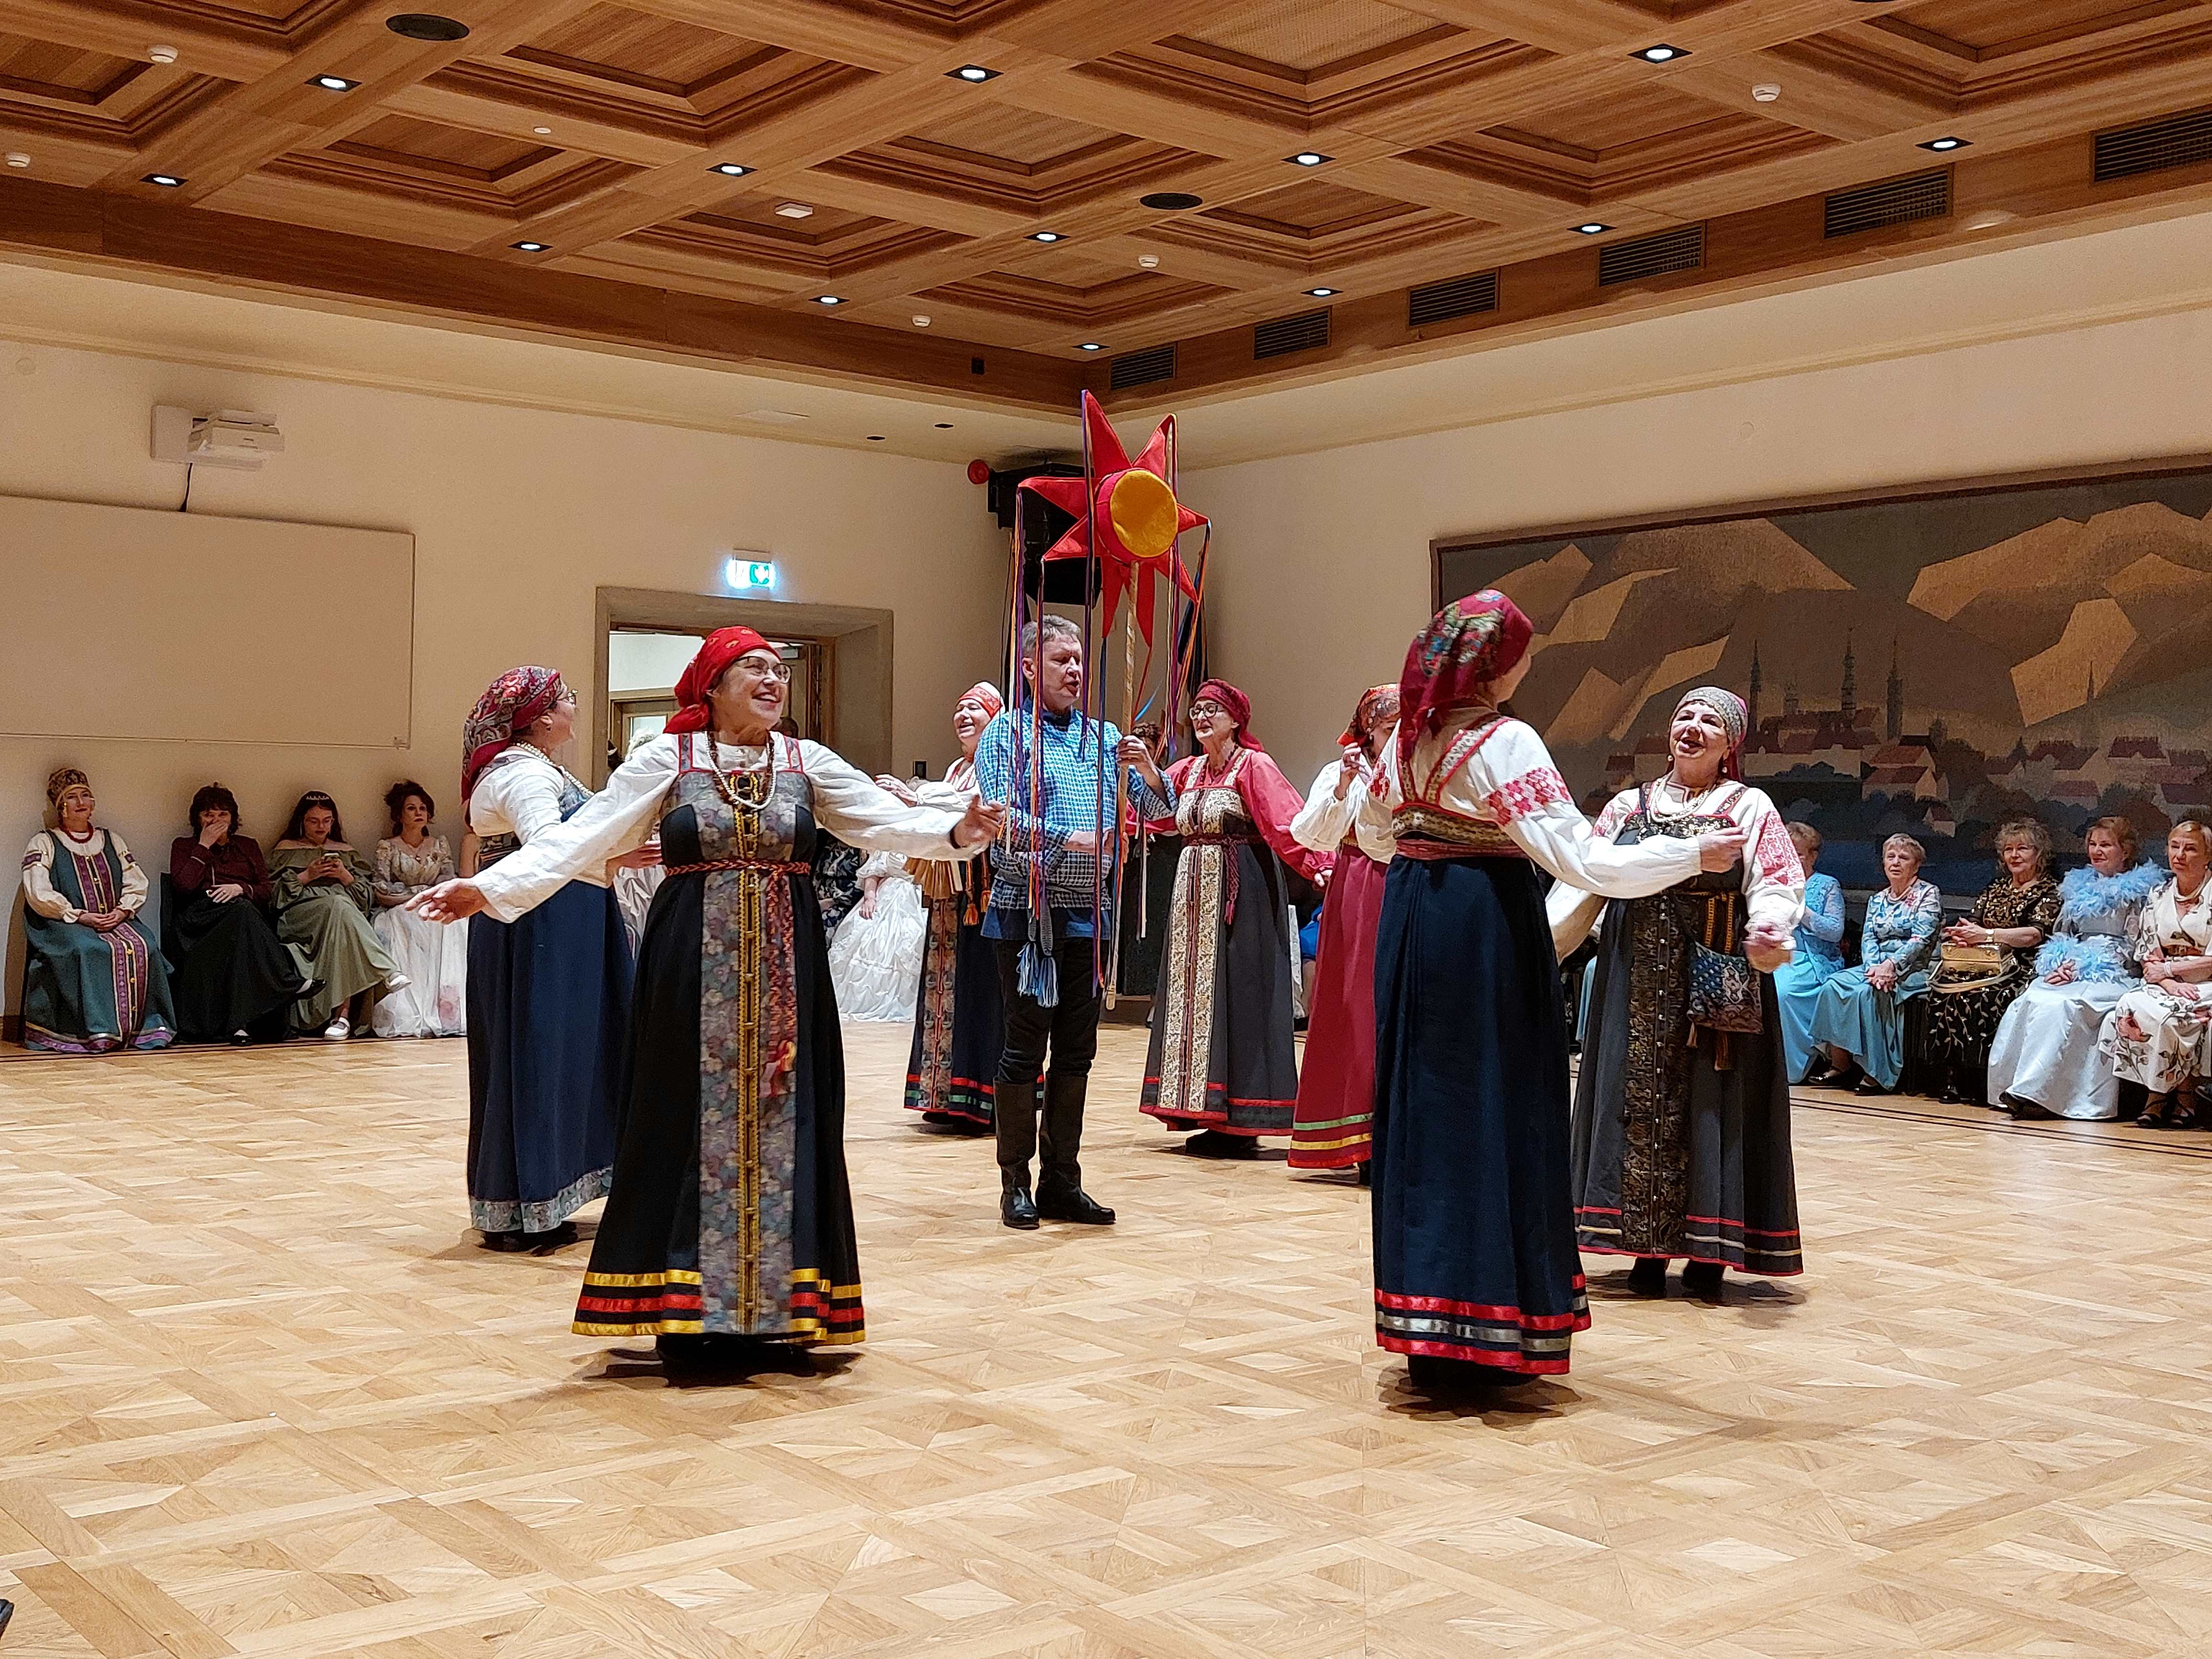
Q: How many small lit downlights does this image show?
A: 13